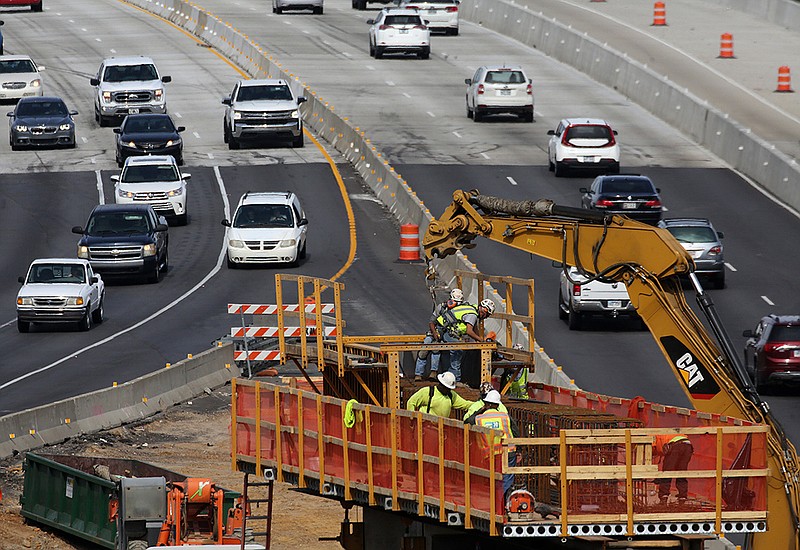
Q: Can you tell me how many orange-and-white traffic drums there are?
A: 4